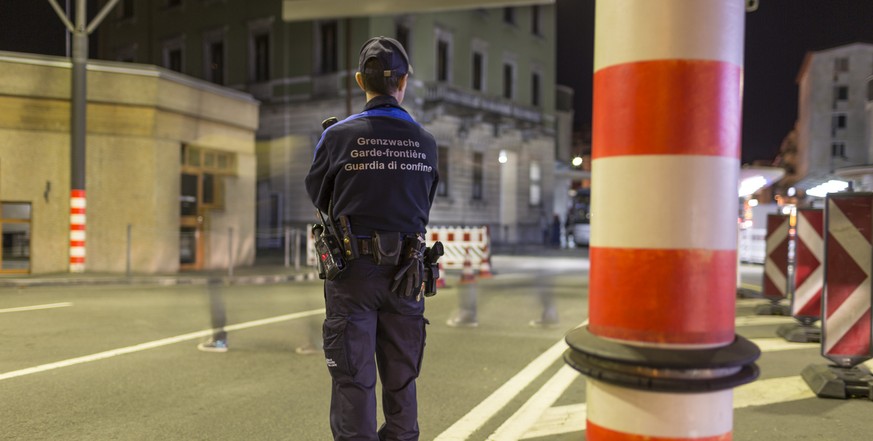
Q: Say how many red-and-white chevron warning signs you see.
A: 3